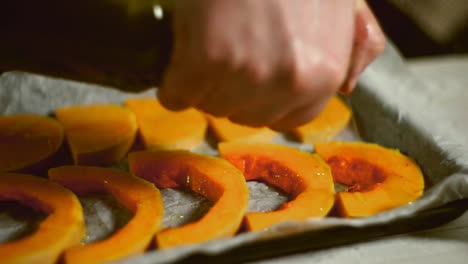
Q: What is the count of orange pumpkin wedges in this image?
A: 10